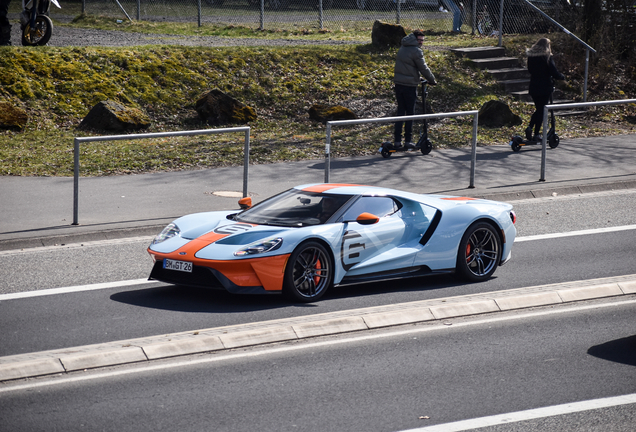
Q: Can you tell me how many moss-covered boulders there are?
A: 6